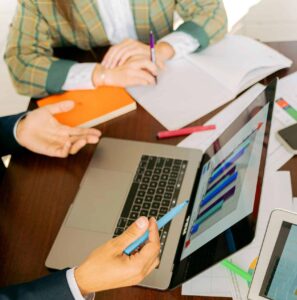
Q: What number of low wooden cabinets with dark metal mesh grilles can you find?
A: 0